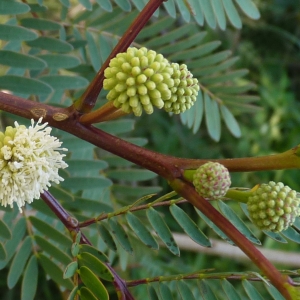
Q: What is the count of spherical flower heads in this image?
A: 5